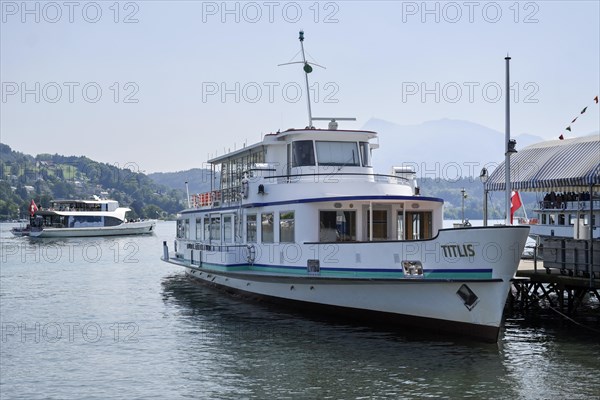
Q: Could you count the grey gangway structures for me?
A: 1